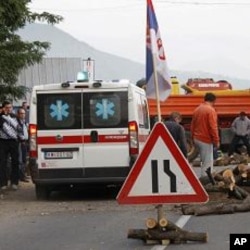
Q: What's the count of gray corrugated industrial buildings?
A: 1